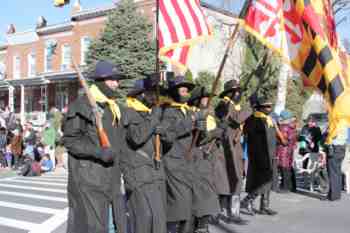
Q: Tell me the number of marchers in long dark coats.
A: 6